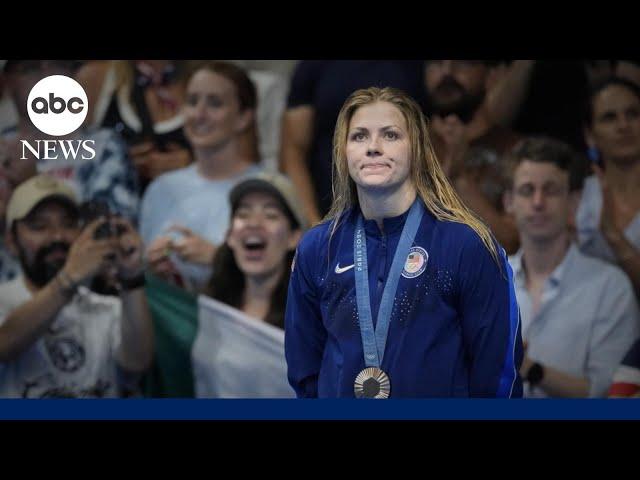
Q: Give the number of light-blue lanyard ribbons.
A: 1